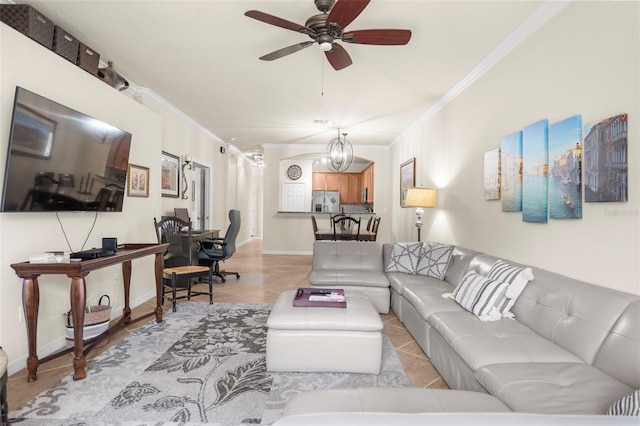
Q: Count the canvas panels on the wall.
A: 5